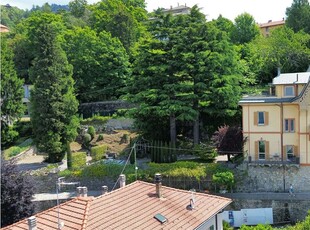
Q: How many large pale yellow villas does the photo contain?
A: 1